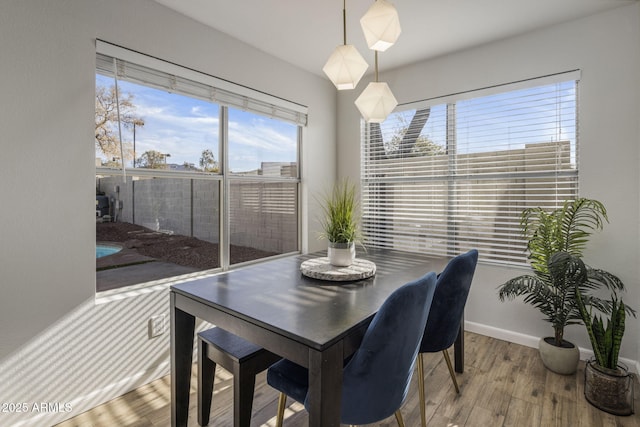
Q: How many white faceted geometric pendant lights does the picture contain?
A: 3